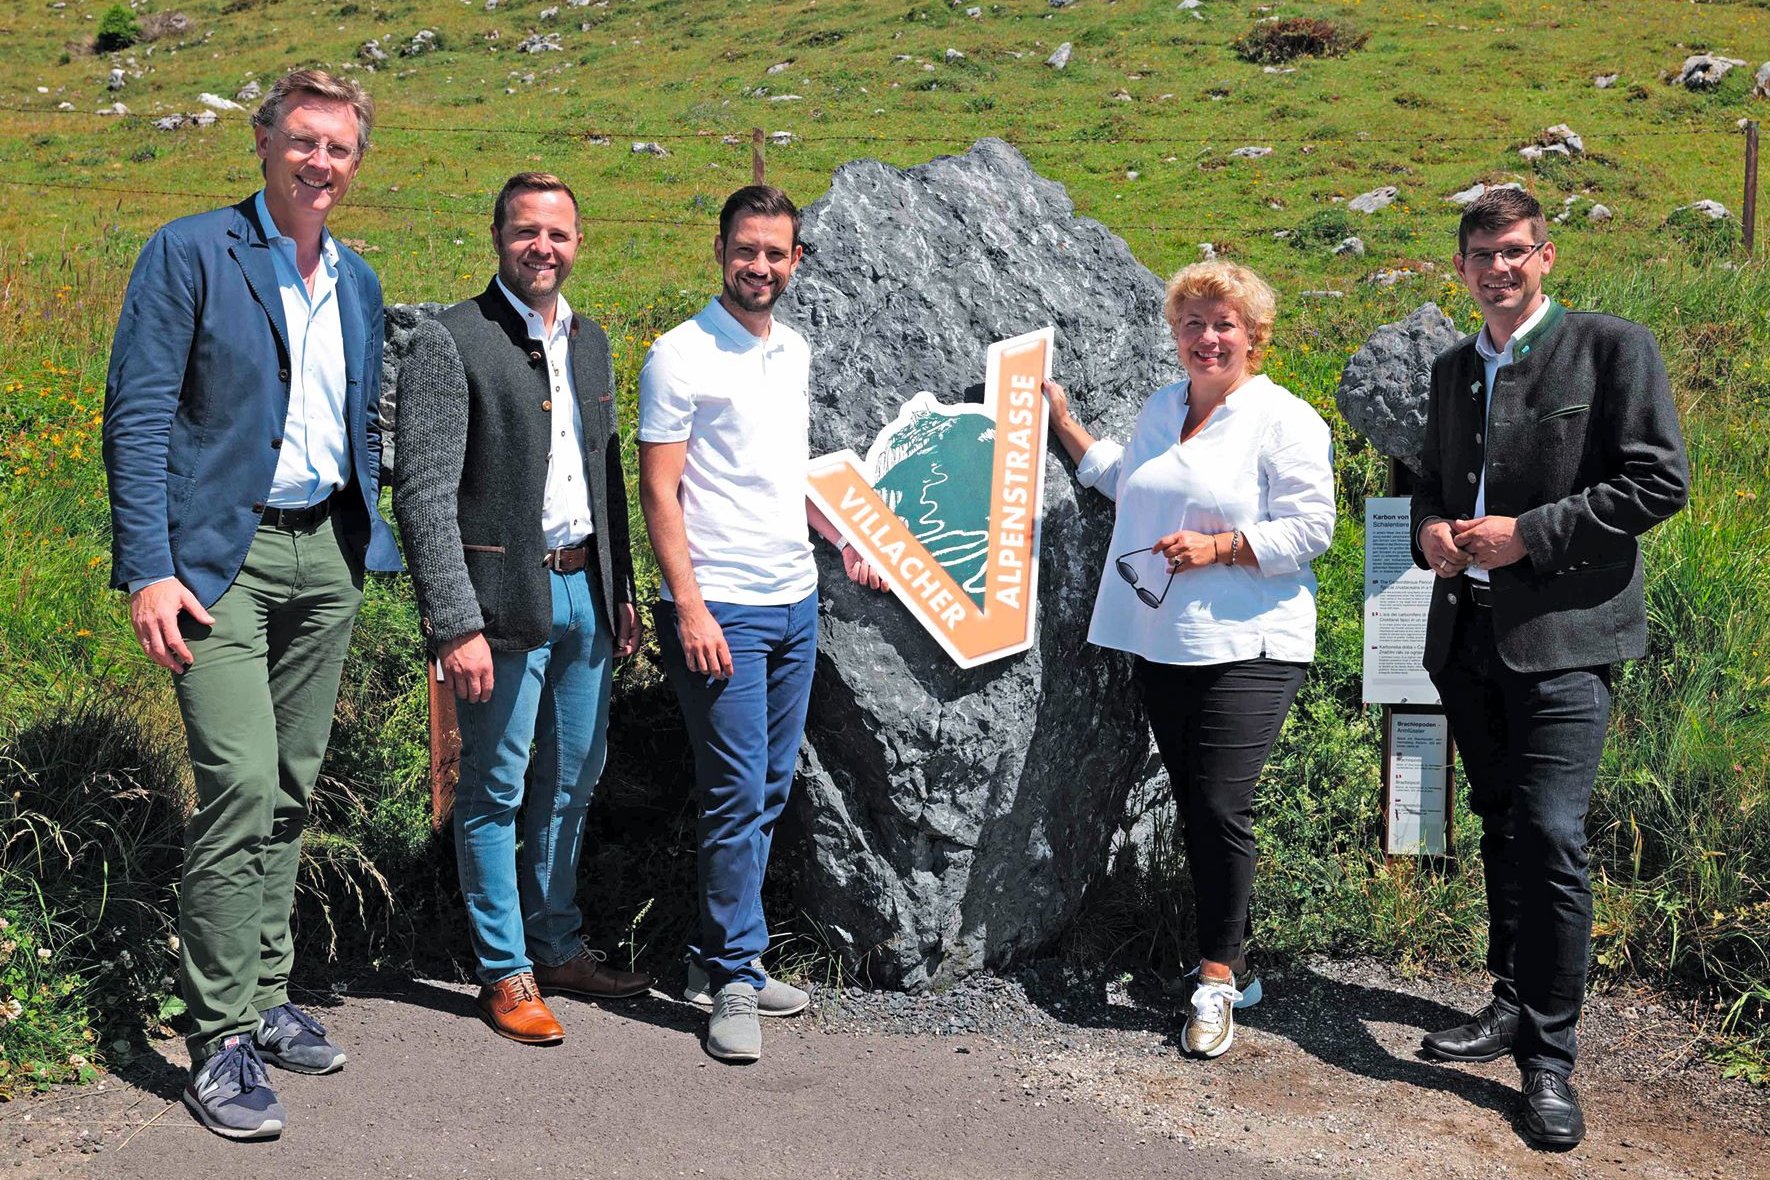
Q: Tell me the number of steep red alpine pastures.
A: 0